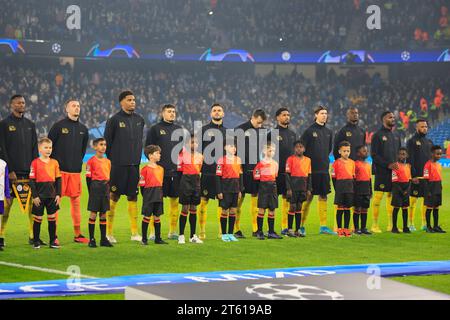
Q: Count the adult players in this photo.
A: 11